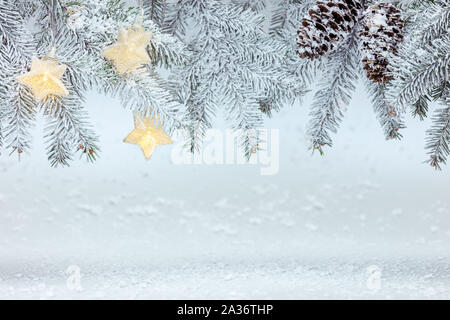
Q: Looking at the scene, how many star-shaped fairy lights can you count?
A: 3